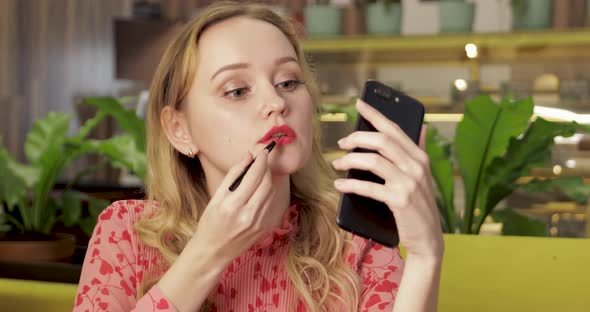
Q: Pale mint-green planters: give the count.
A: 4